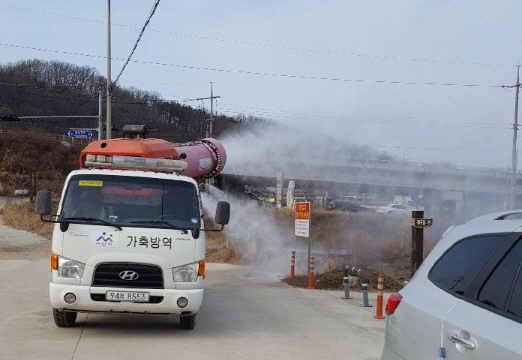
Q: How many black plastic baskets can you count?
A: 0